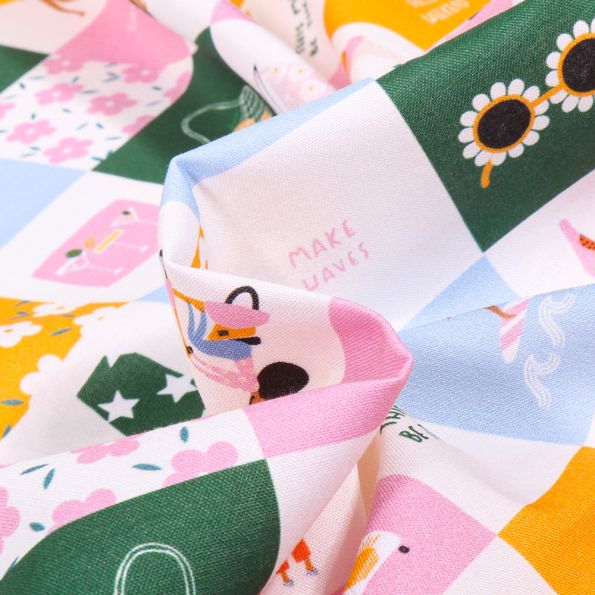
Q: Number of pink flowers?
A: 13